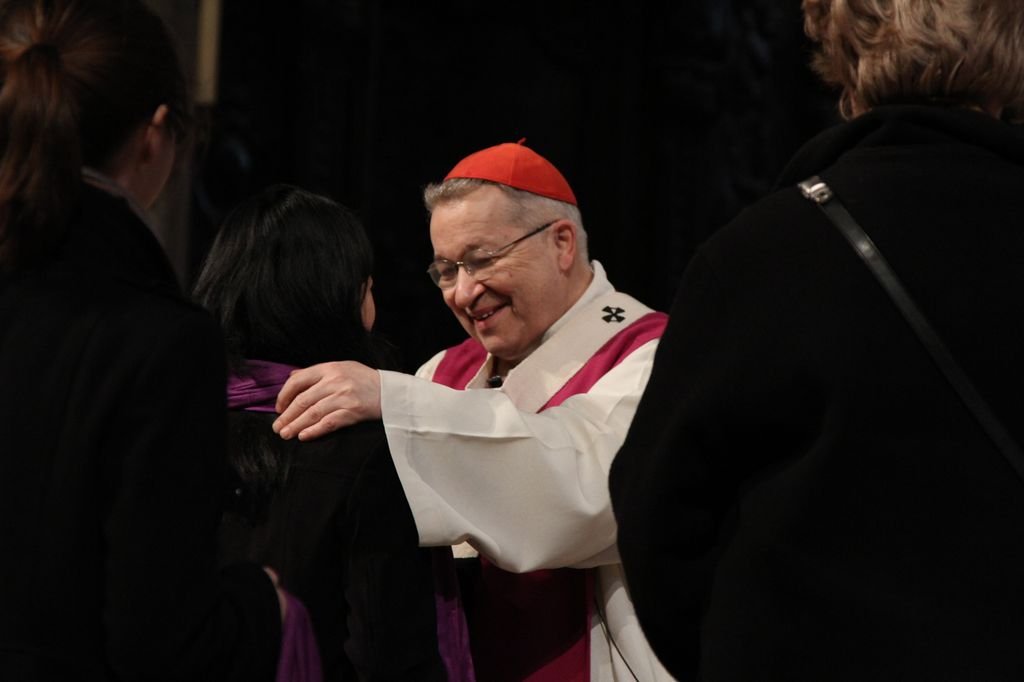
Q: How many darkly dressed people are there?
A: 3